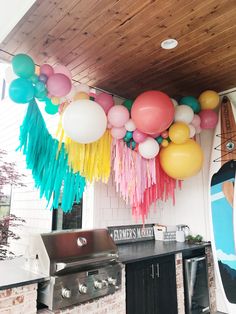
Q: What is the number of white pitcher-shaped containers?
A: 1